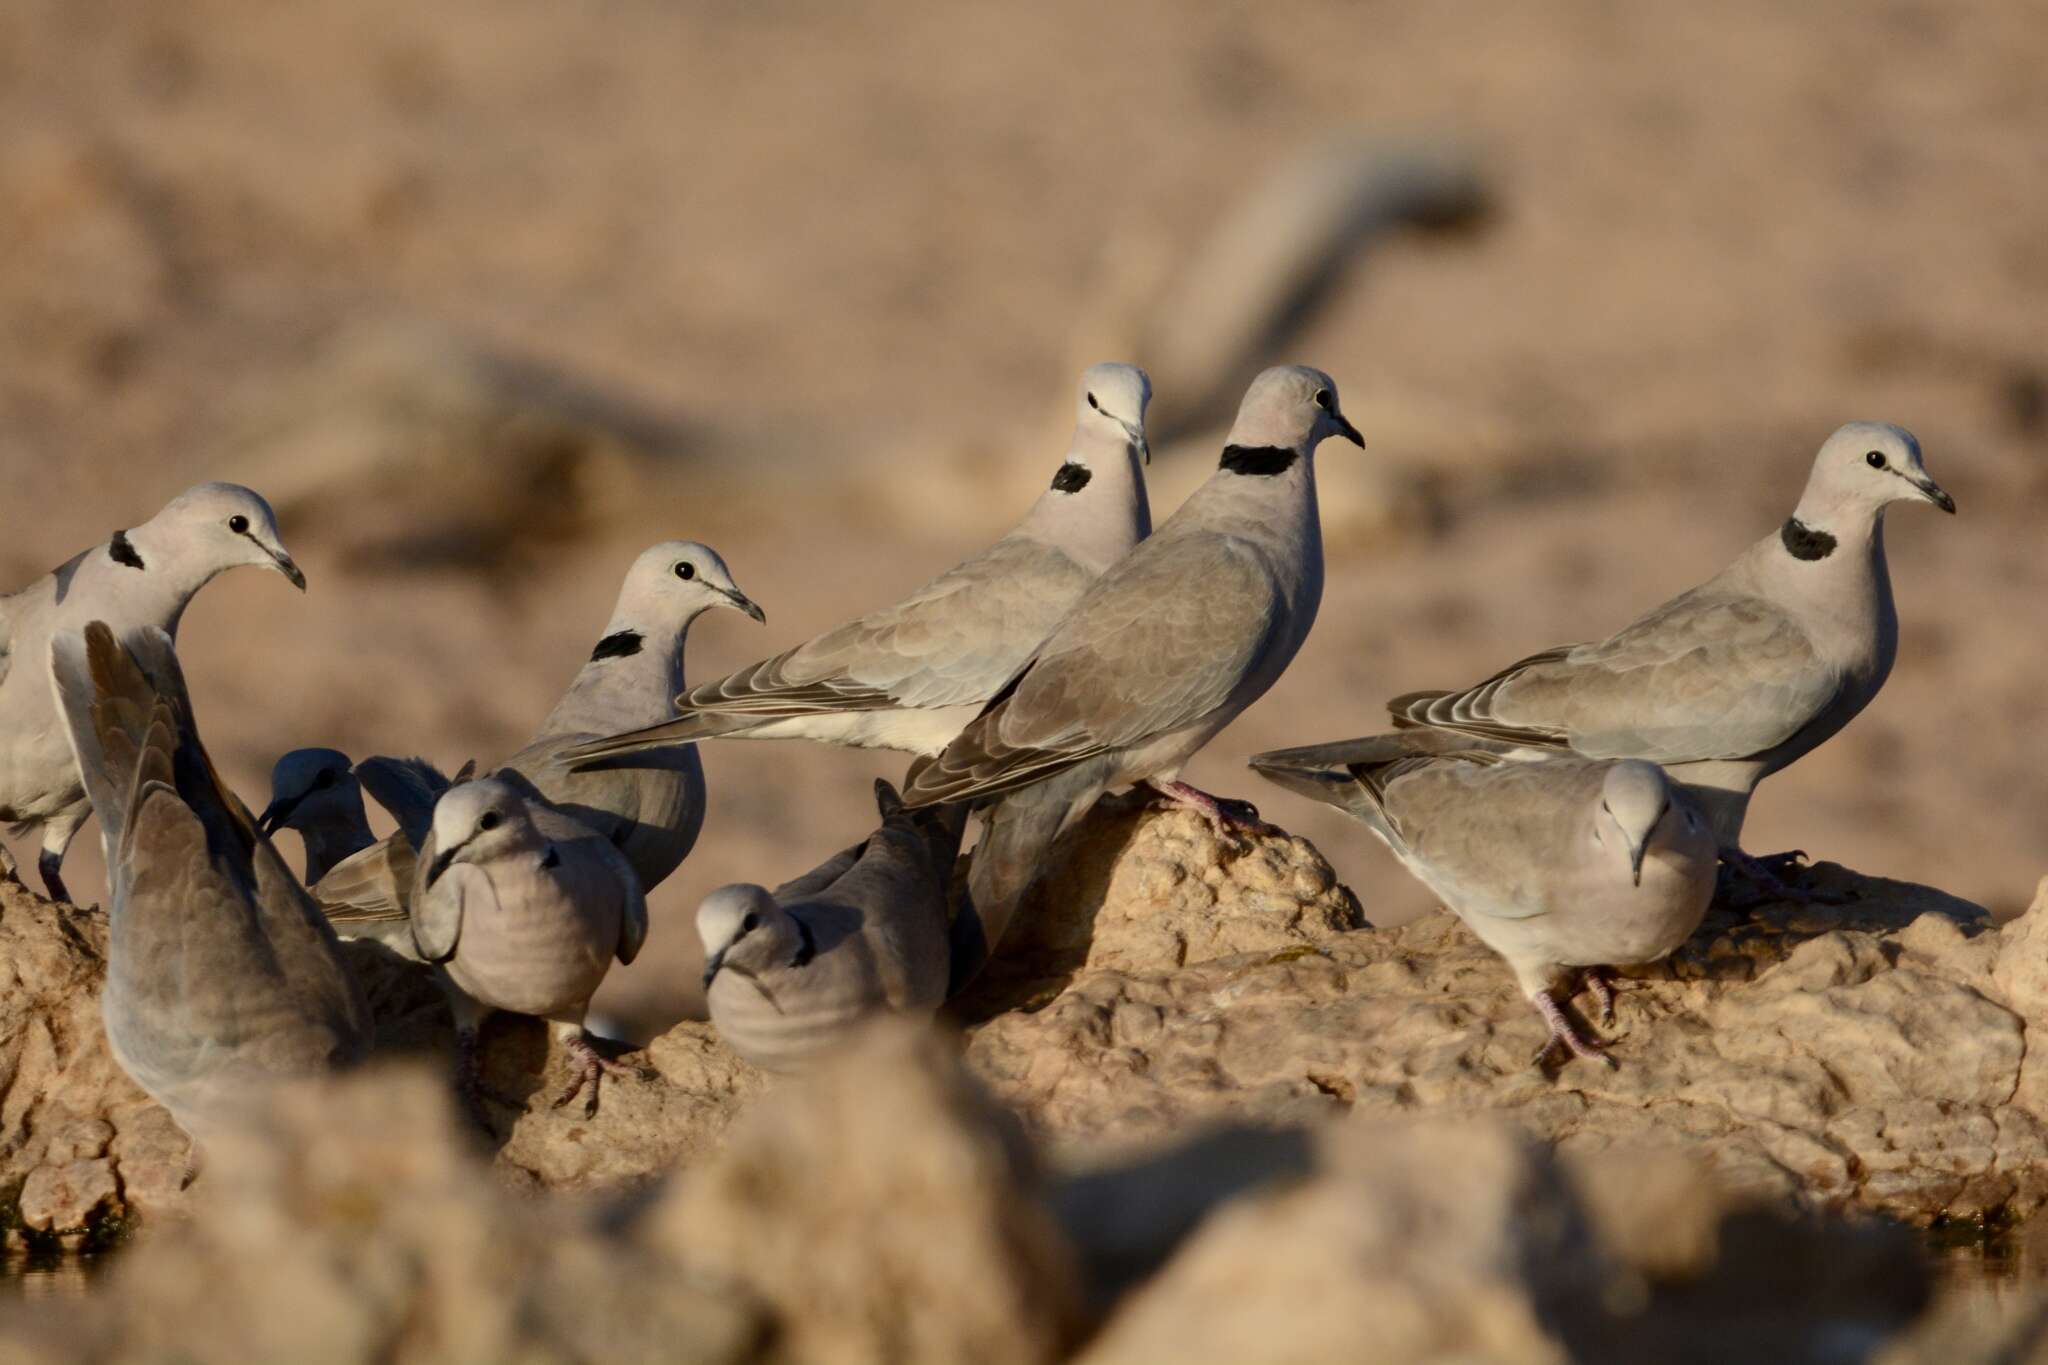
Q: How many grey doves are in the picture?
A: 10